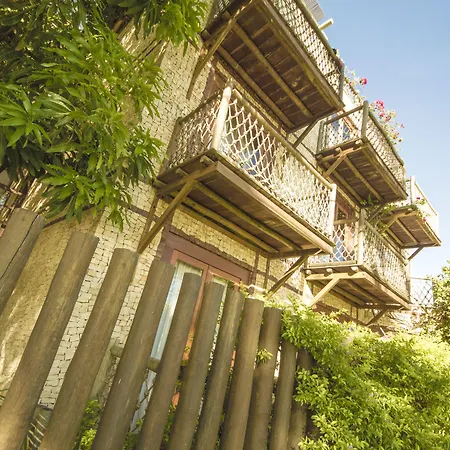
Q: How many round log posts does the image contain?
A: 11